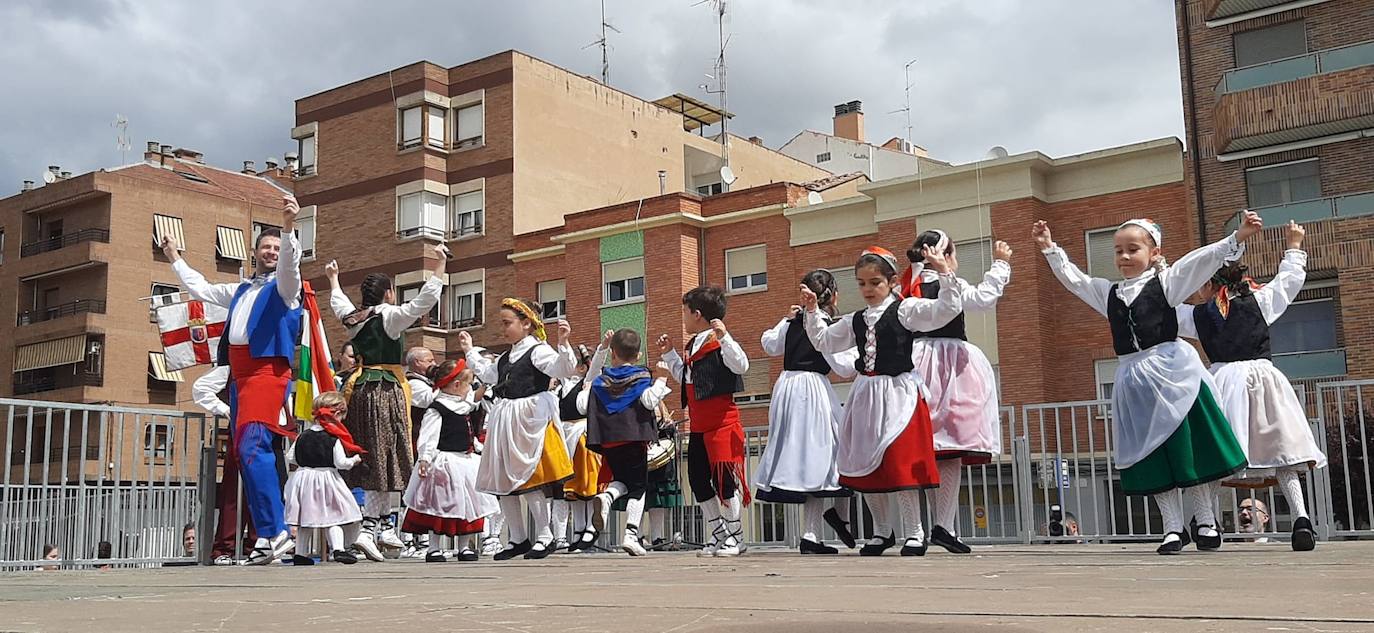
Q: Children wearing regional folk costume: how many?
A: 11